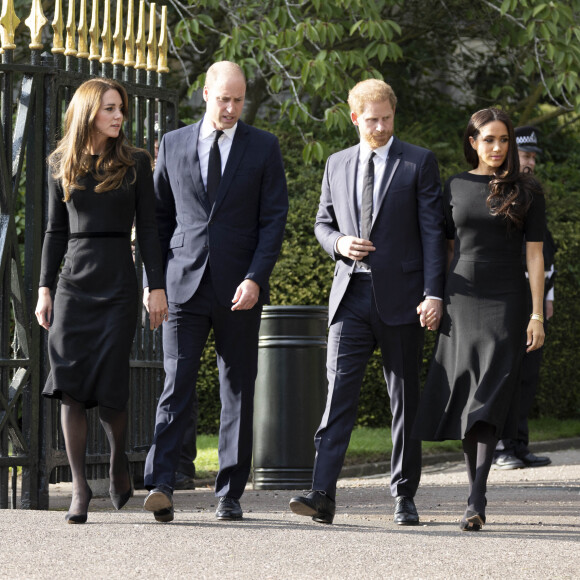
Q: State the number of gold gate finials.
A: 12